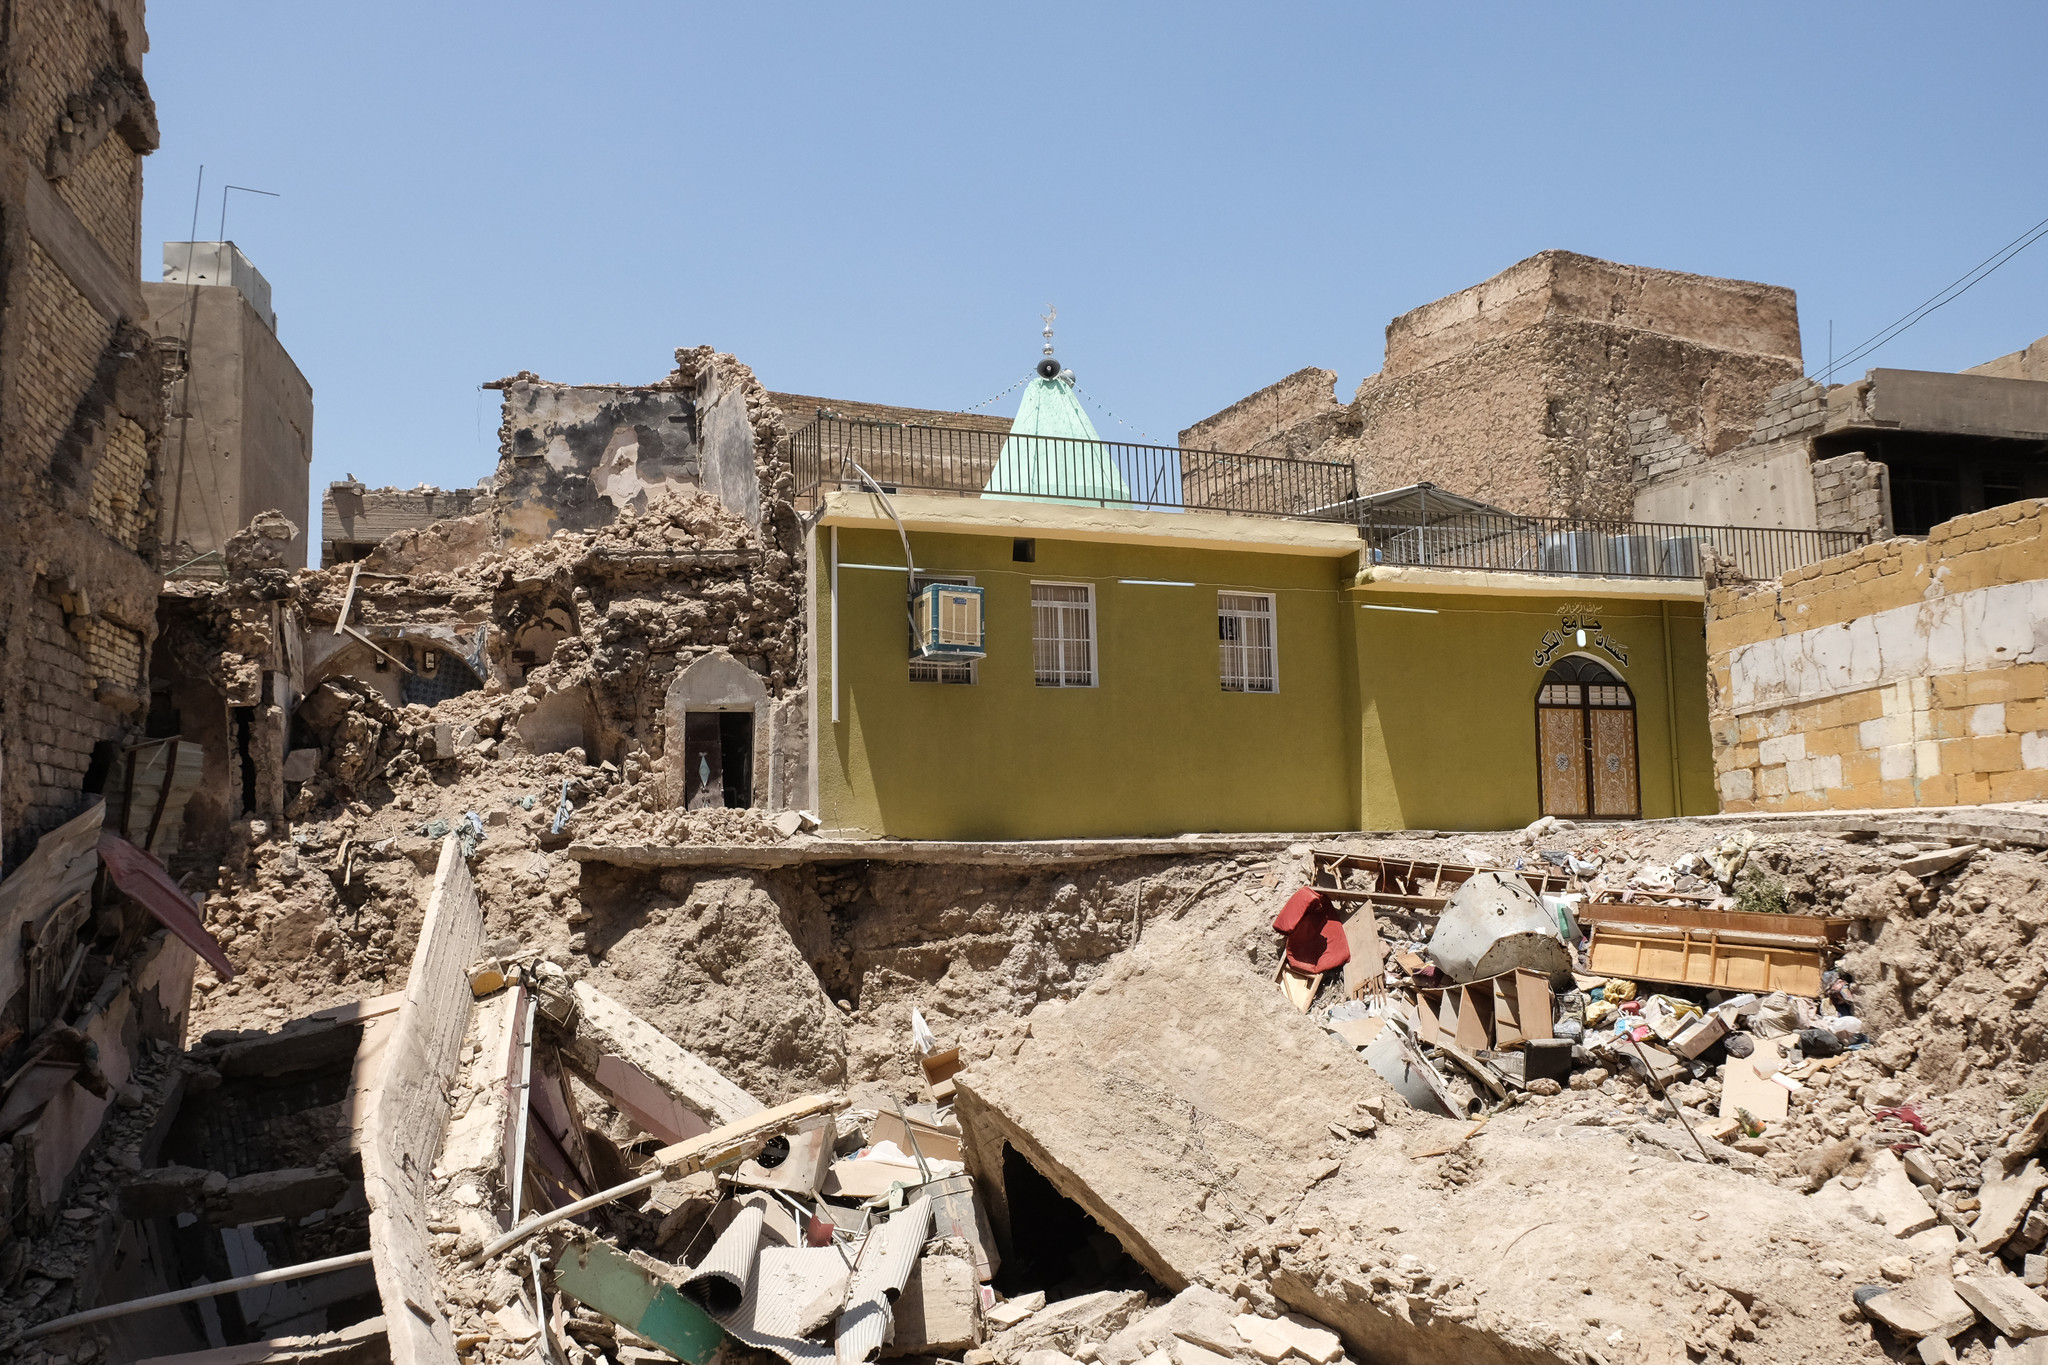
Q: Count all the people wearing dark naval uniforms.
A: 0